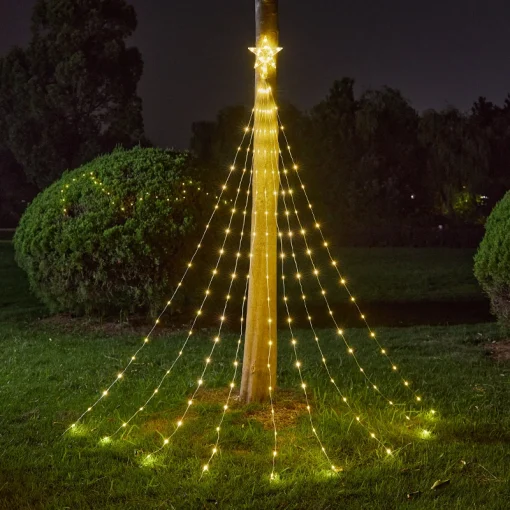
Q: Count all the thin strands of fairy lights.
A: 9